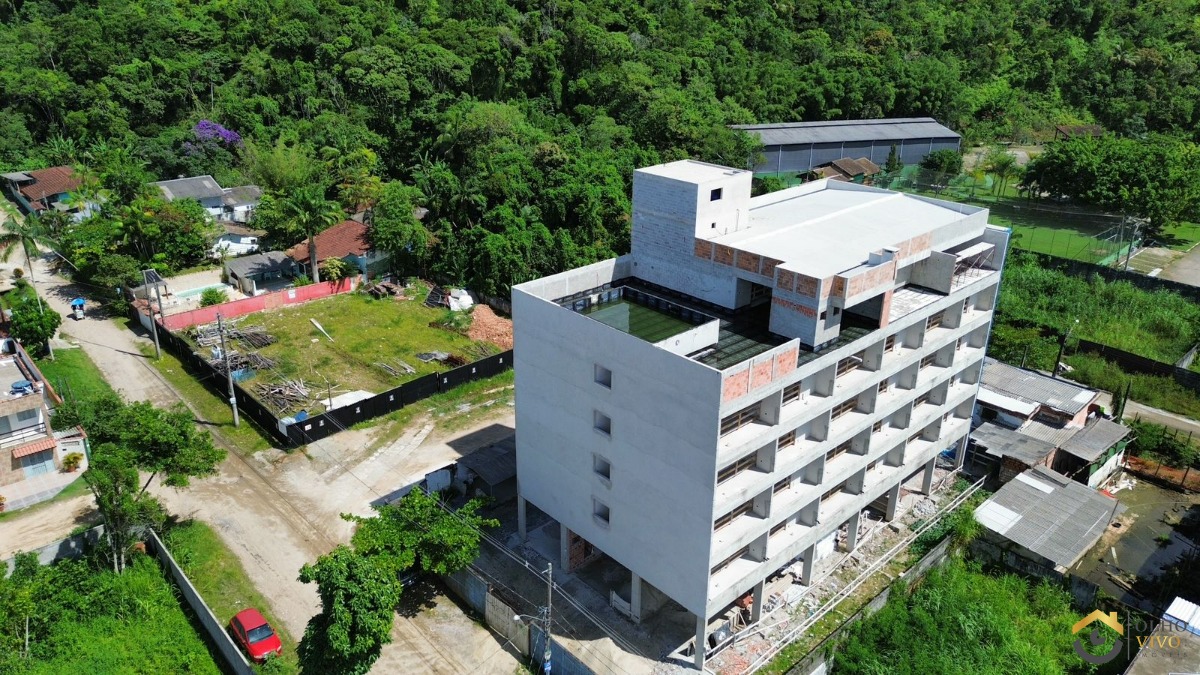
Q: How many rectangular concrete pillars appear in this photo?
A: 10